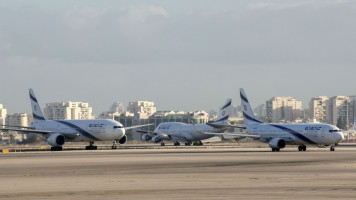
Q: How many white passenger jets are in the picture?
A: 3